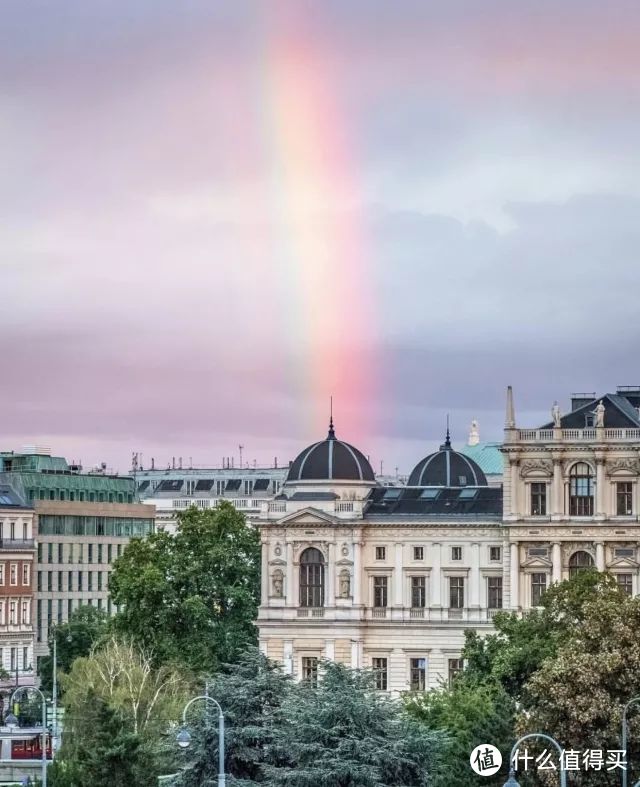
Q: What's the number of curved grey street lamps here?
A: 4